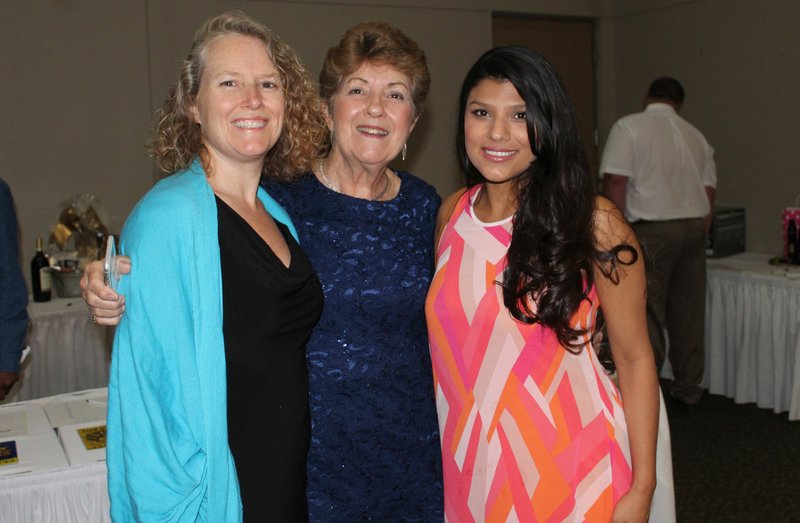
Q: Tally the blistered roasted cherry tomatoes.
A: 0